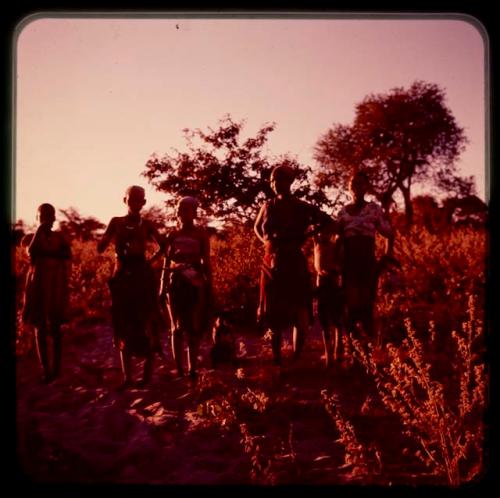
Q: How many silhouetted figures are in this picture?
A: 6